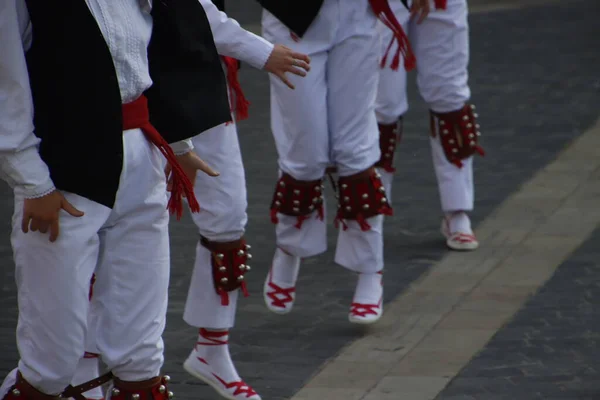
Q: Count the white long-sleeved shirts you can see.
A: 2